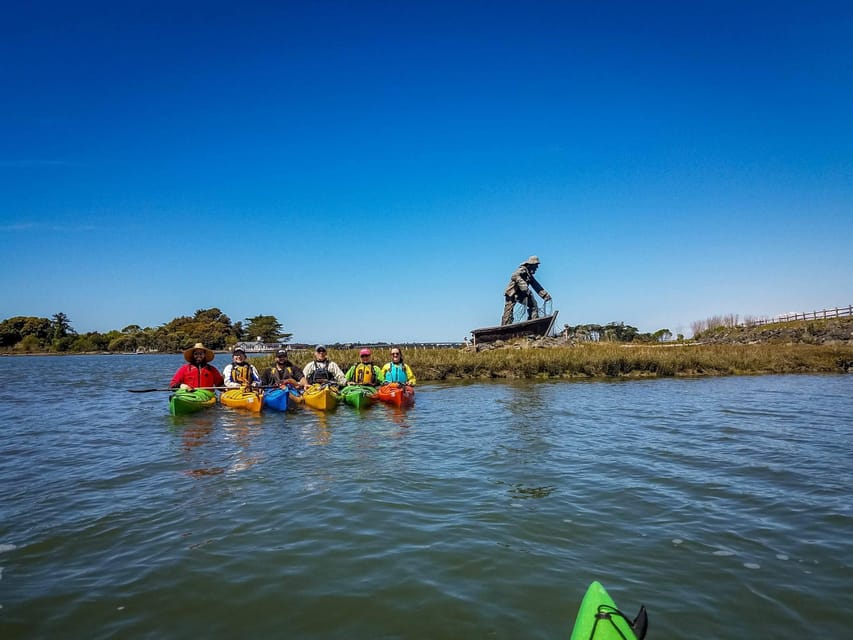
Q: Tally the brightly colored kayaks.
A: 7